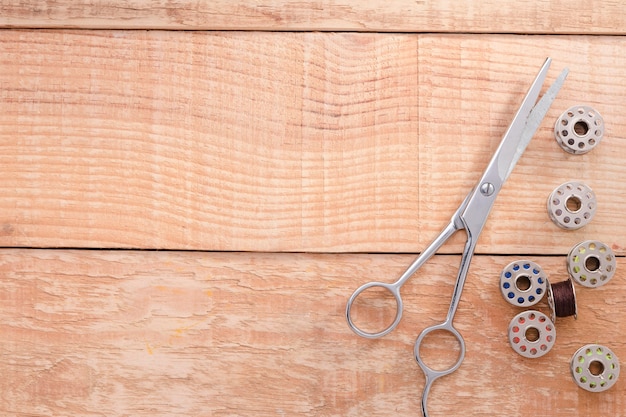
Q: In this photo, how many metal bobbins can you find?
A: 7